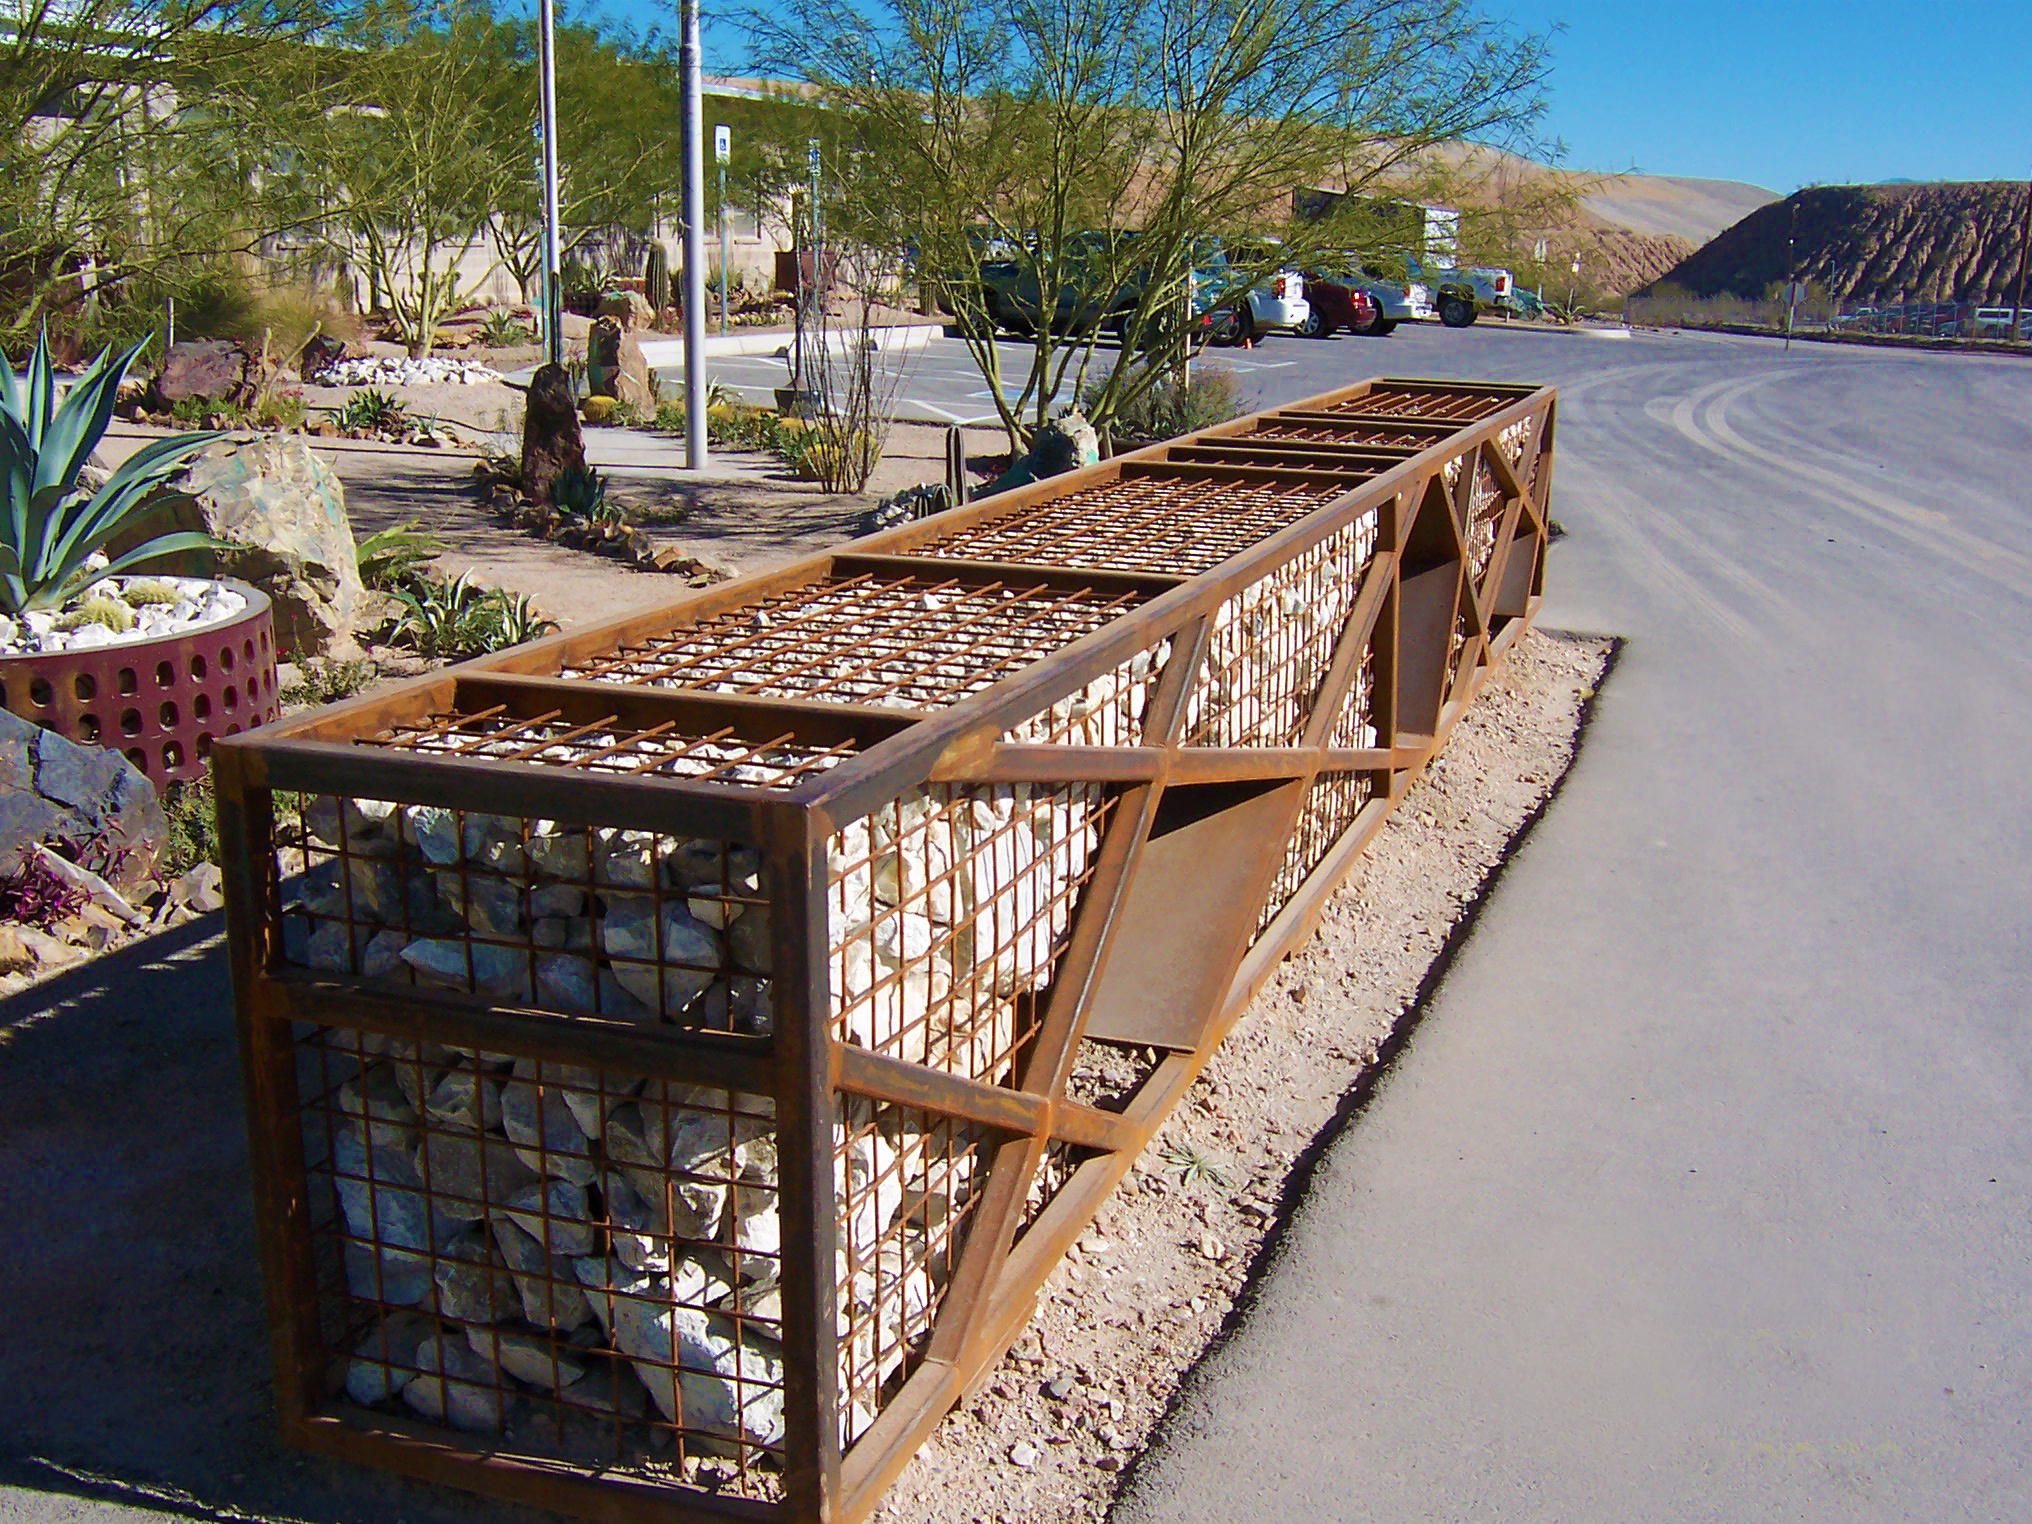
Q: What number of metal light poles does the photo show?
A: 2